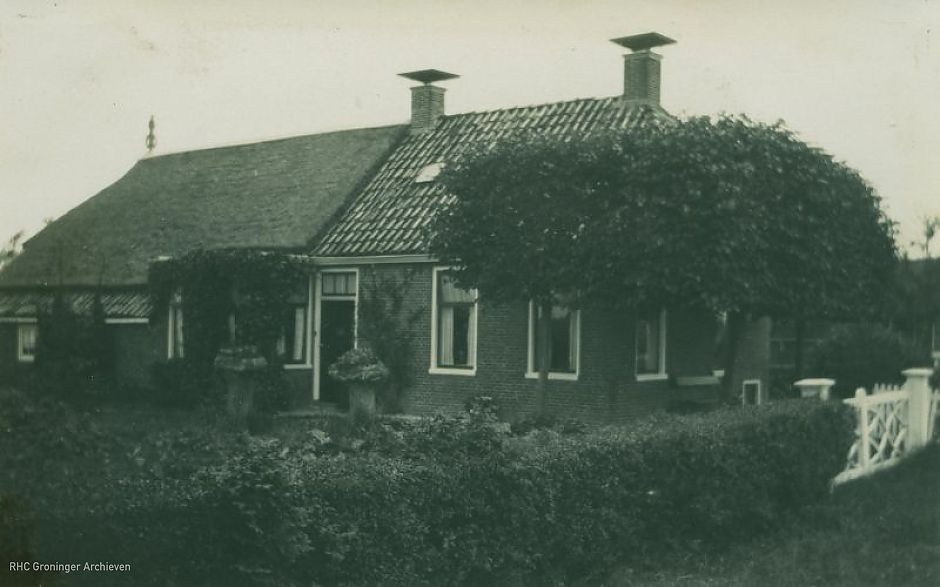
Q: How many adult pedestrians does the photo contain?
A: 0